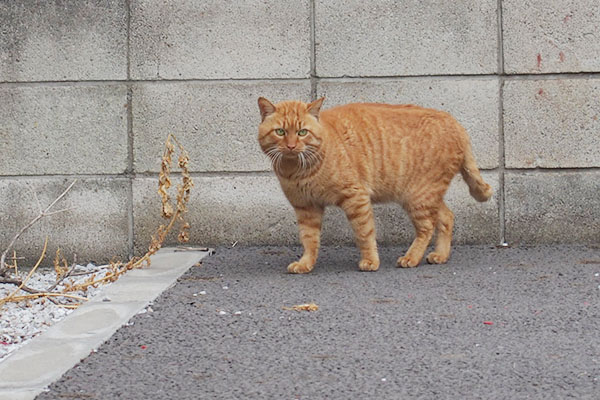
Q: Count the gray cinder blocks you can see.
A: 12